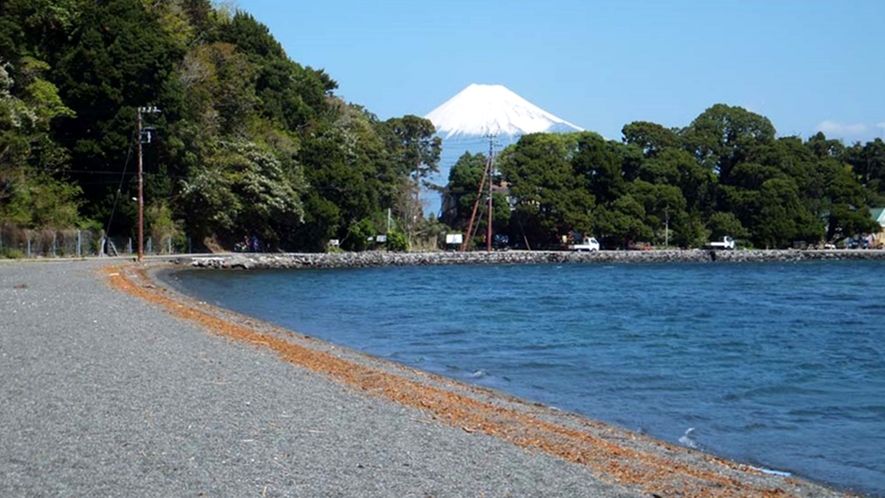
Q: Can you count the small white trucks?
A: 2